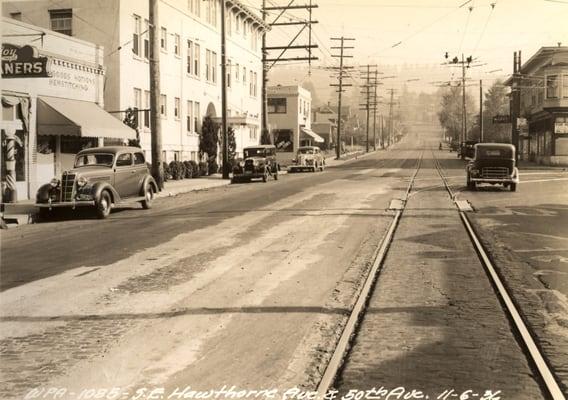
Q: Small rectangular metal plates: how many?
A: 2